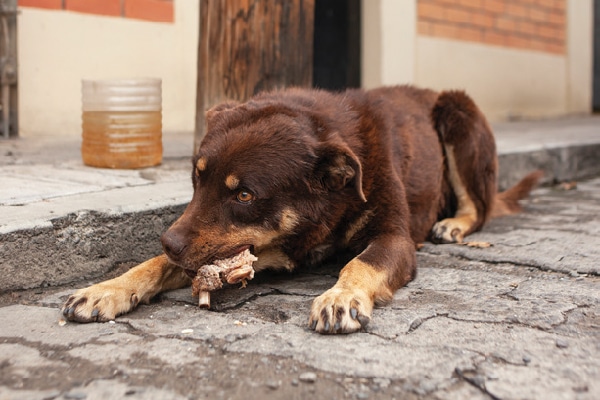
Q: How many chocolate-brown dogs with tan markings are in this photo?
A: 1